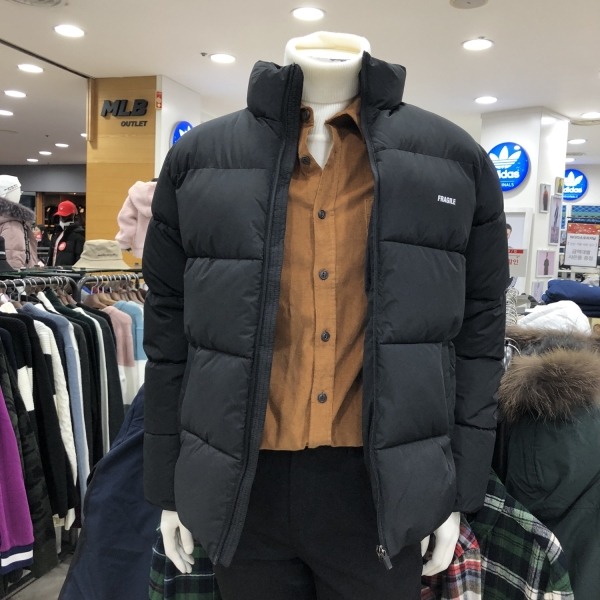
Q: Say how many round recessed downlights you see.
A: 15